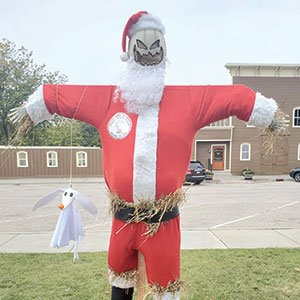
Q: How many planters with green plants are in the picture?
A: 2